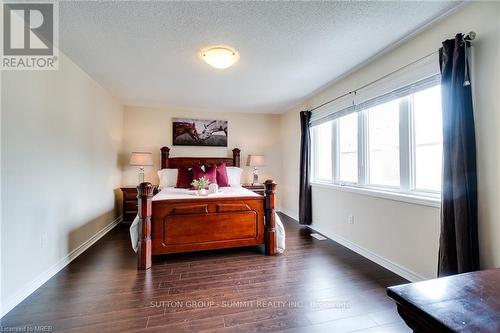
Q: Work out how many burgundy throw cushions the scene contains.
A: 3